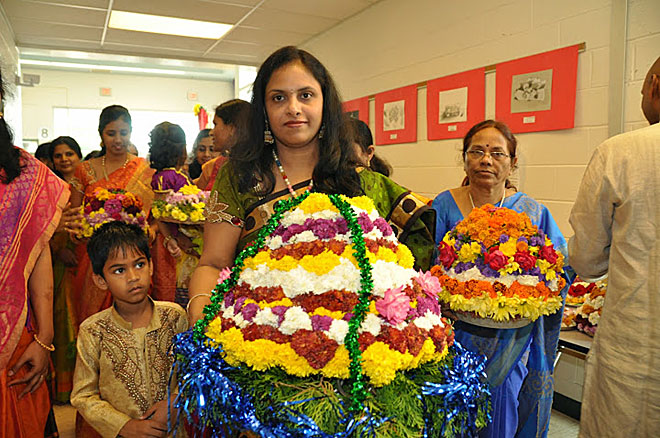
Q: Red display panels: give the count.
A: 4